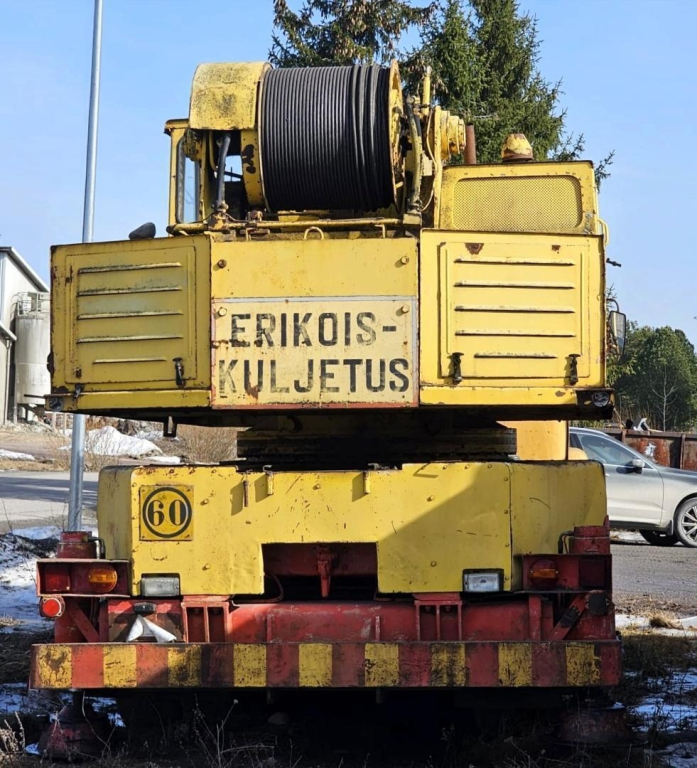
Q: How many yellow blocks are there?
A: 9